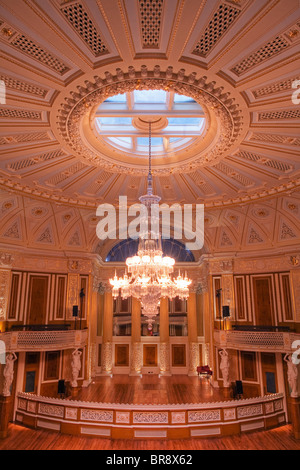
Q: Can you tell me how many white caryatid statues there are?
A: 4